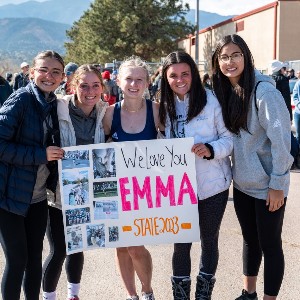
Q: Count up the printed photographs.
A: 9